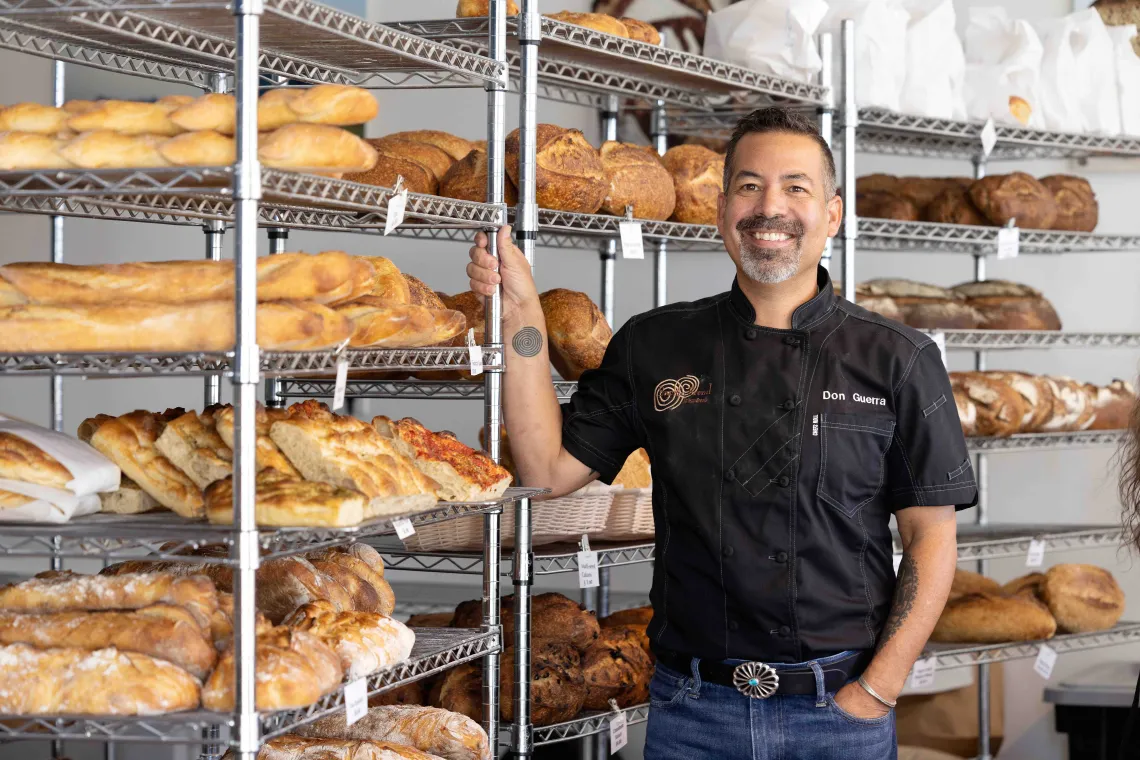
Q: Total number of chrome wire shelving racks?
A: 3